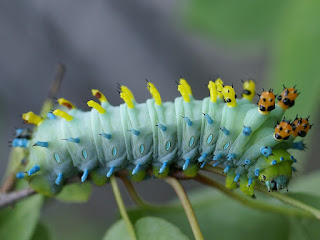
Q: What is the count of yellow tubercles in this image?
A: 14